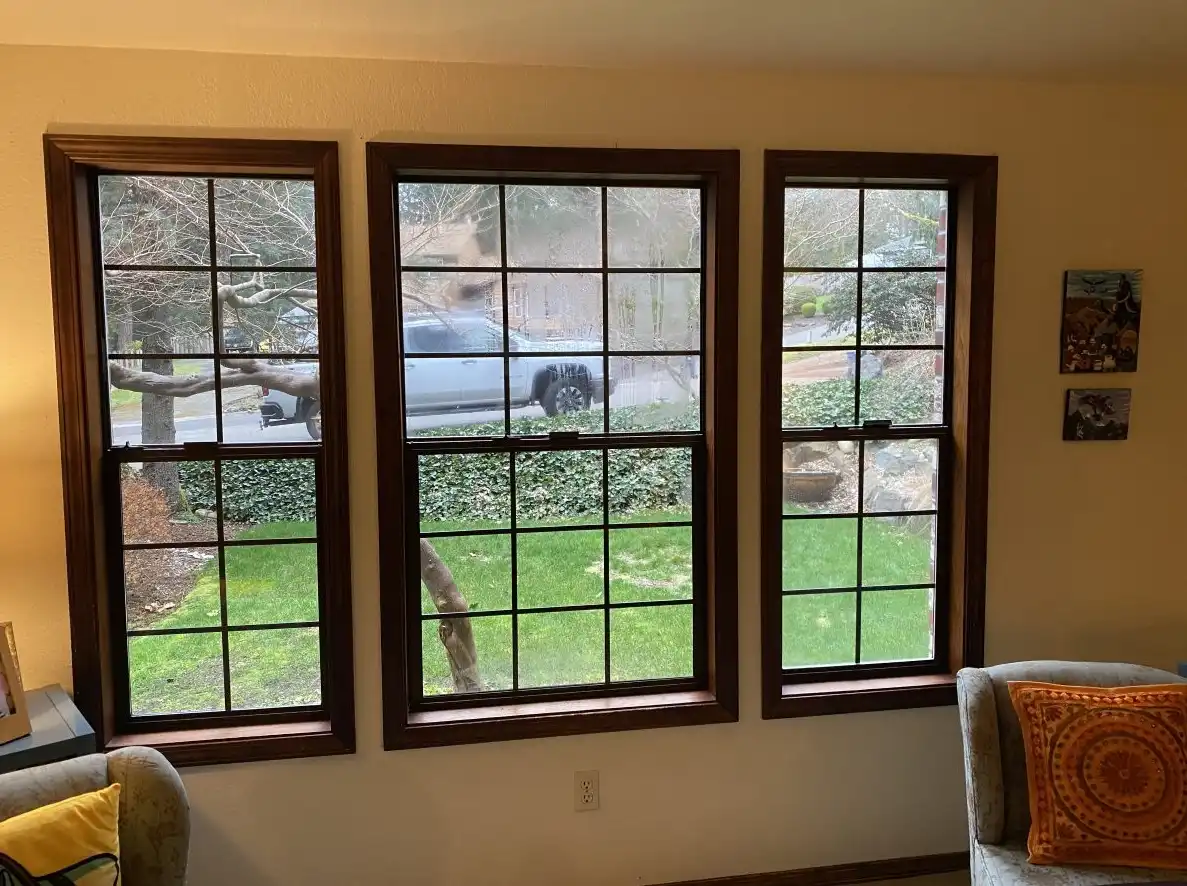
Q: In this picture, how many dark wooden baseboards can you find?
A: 1